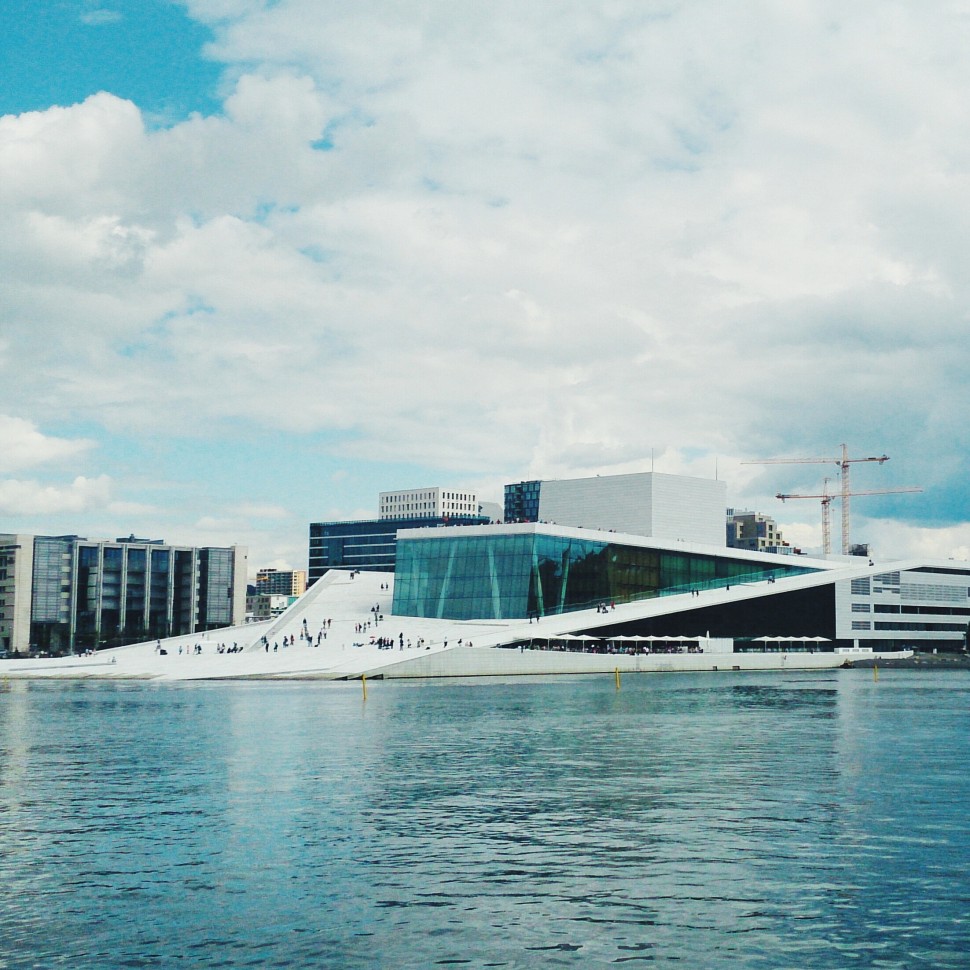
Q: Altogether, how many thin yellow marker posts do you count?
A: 3